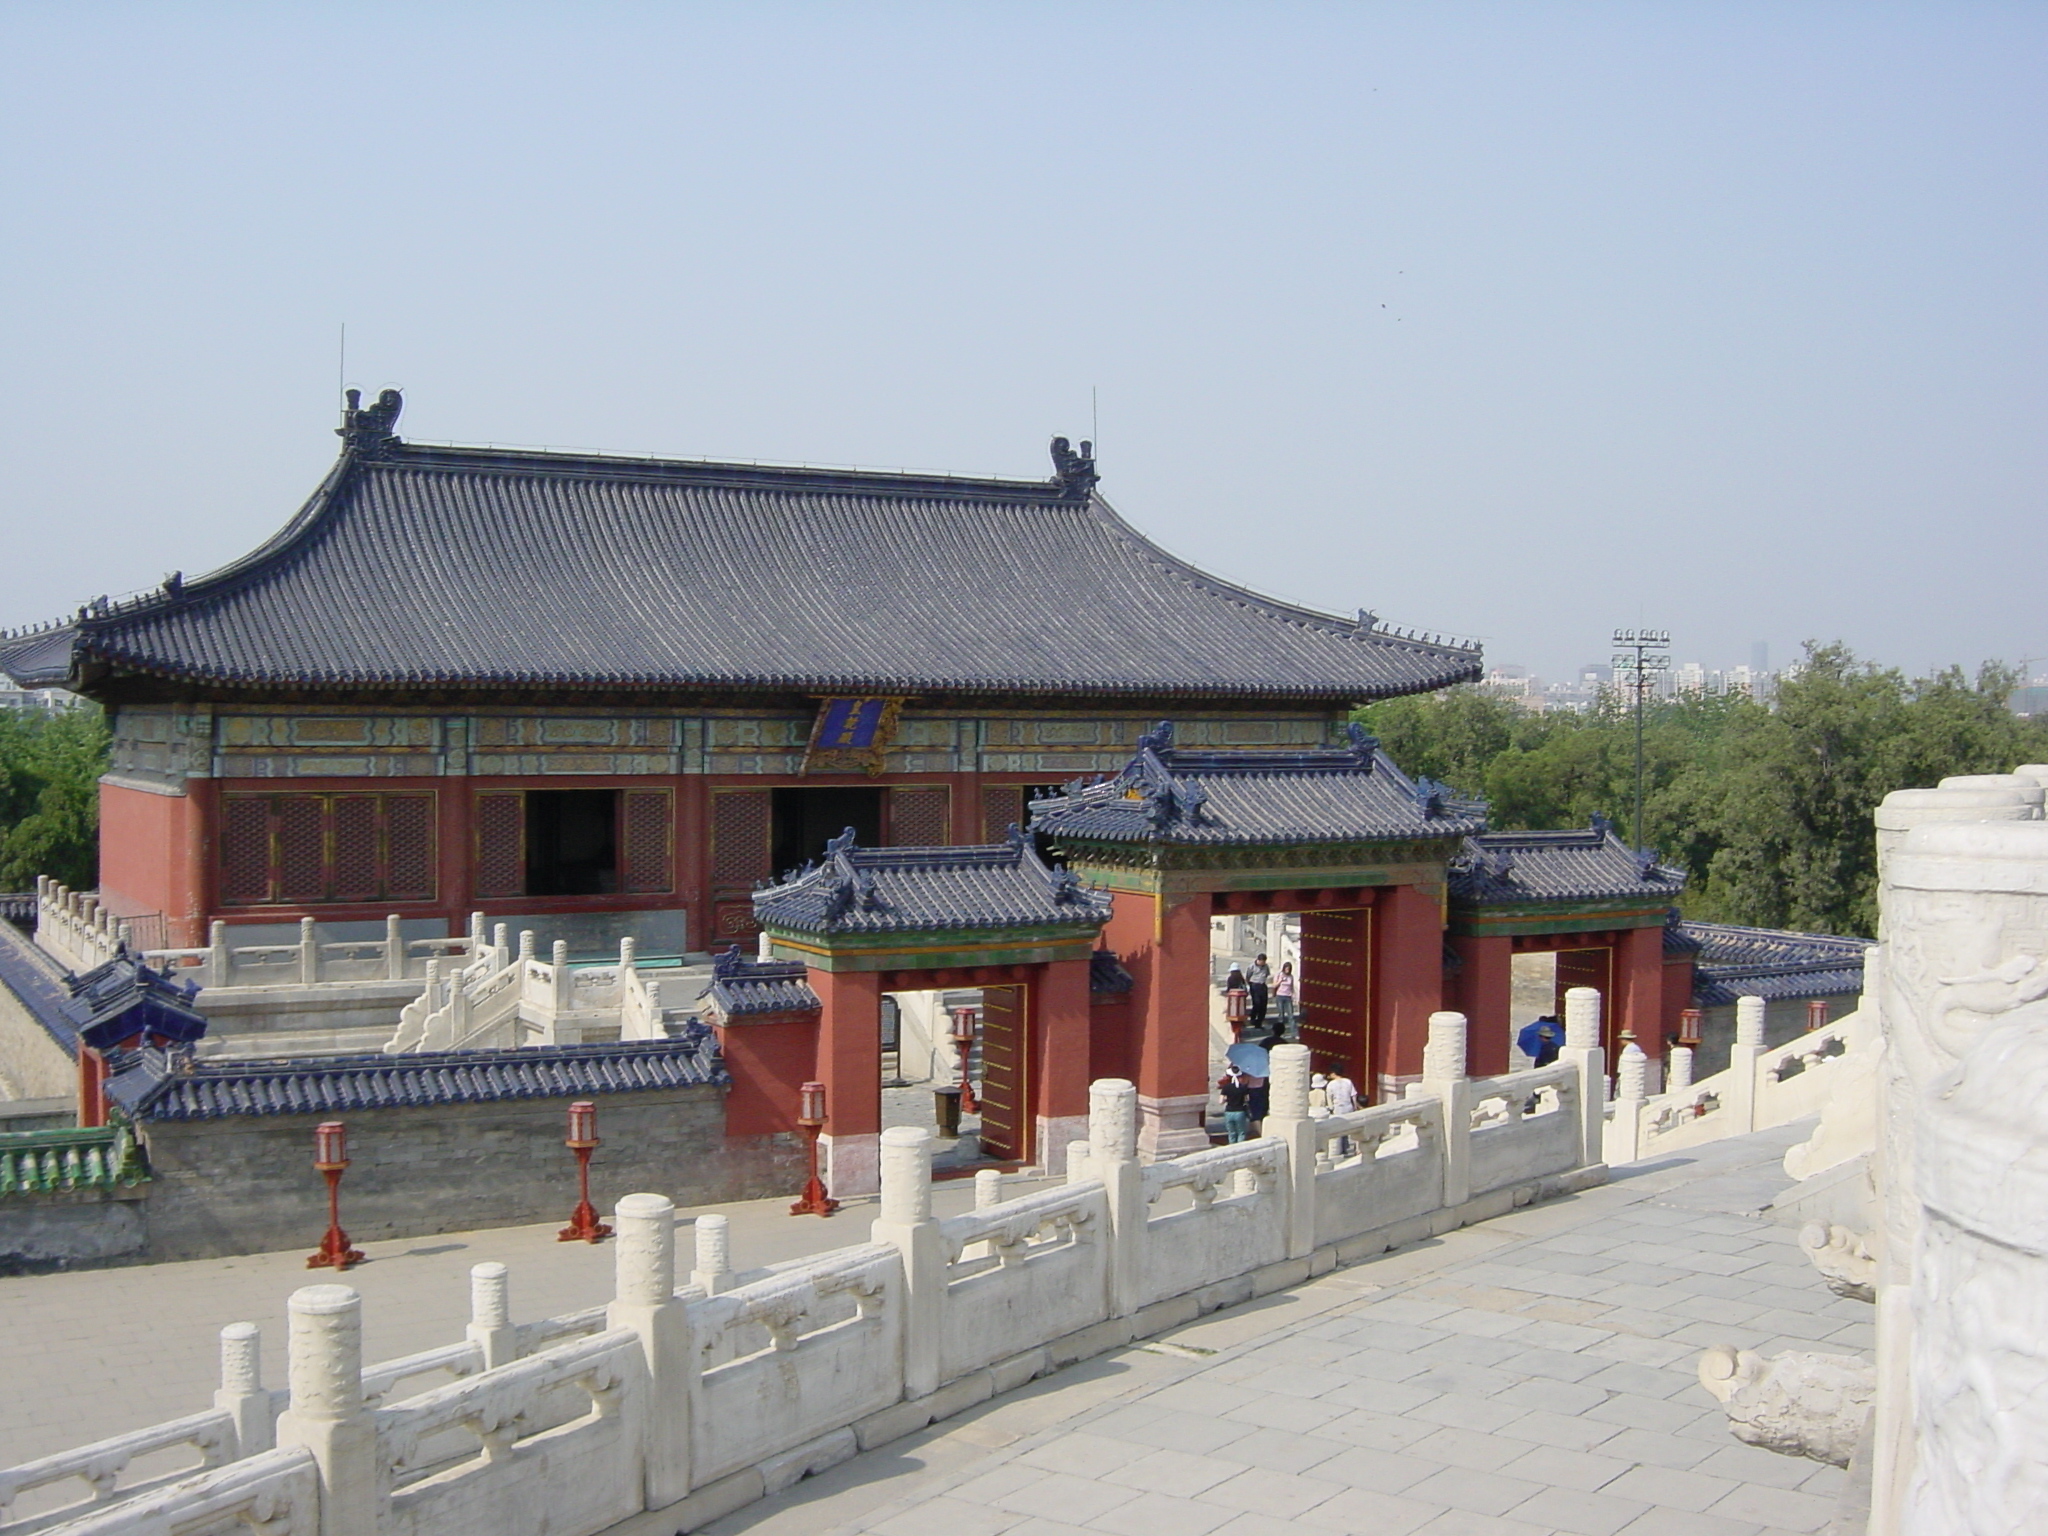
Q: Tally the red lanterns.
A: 7